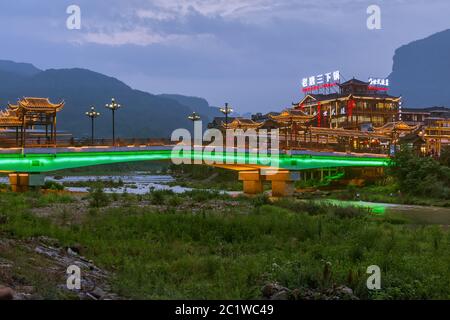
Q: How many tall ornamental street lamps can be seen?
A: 4